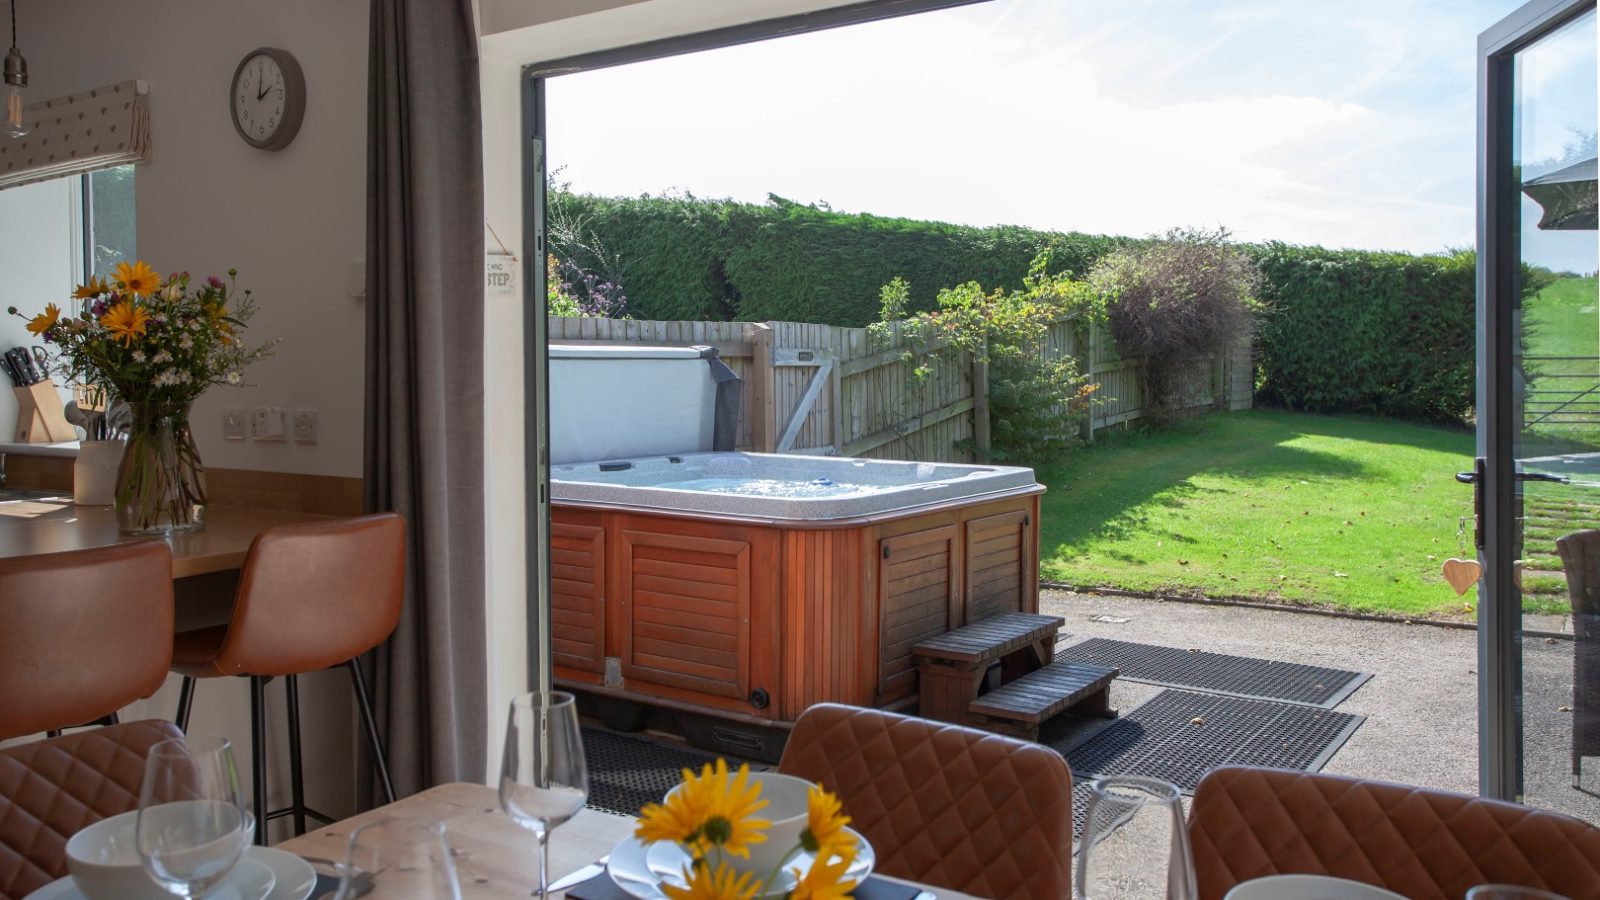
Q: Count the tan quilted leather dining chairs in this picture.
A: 3